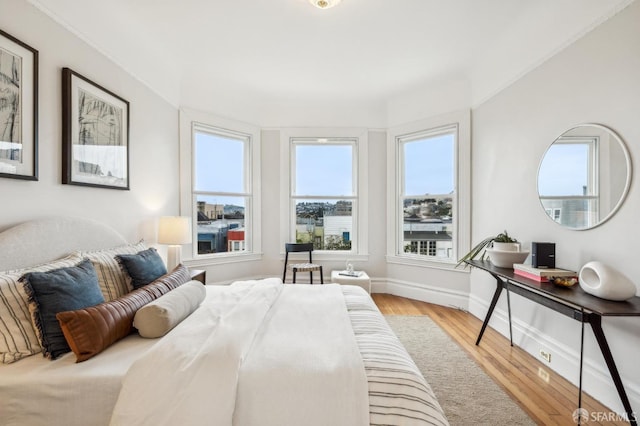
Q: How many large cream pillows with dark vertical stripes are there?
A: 2